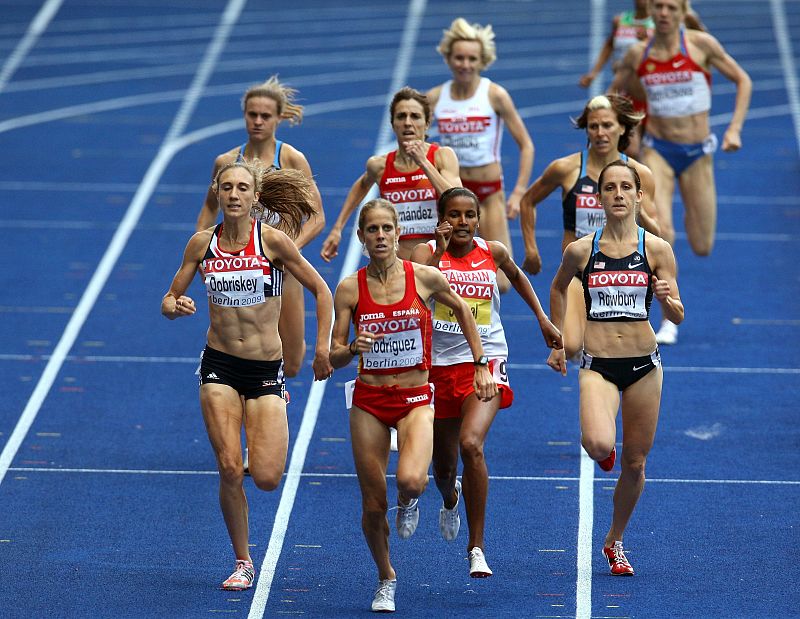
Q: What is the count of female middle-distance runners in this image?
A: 10